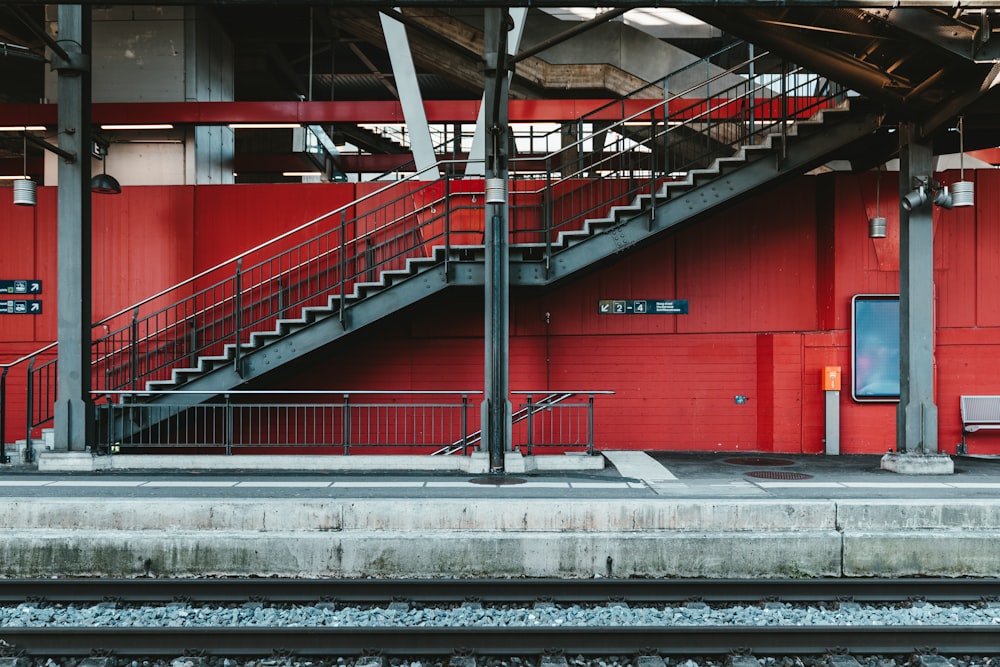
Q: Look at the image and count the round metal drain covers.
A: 3